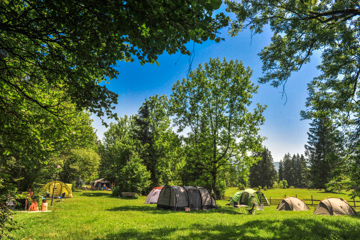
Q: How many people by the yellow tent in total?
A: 3